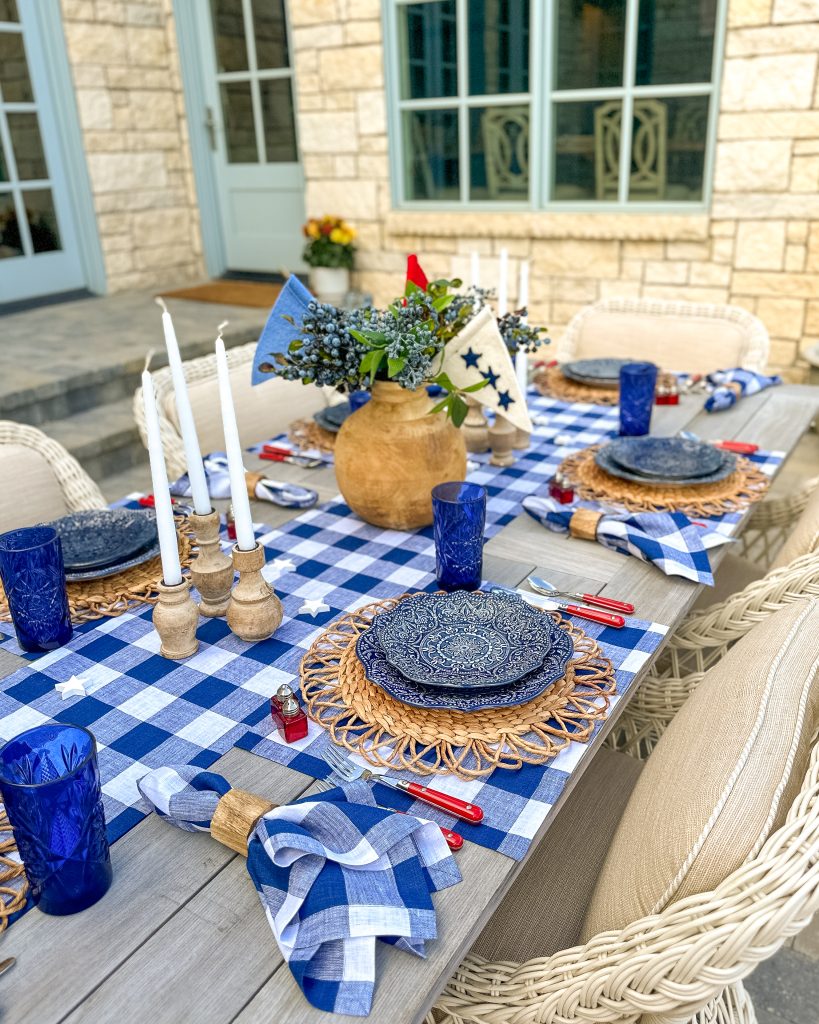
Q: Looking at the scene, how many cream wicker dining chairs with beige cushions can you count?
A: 5